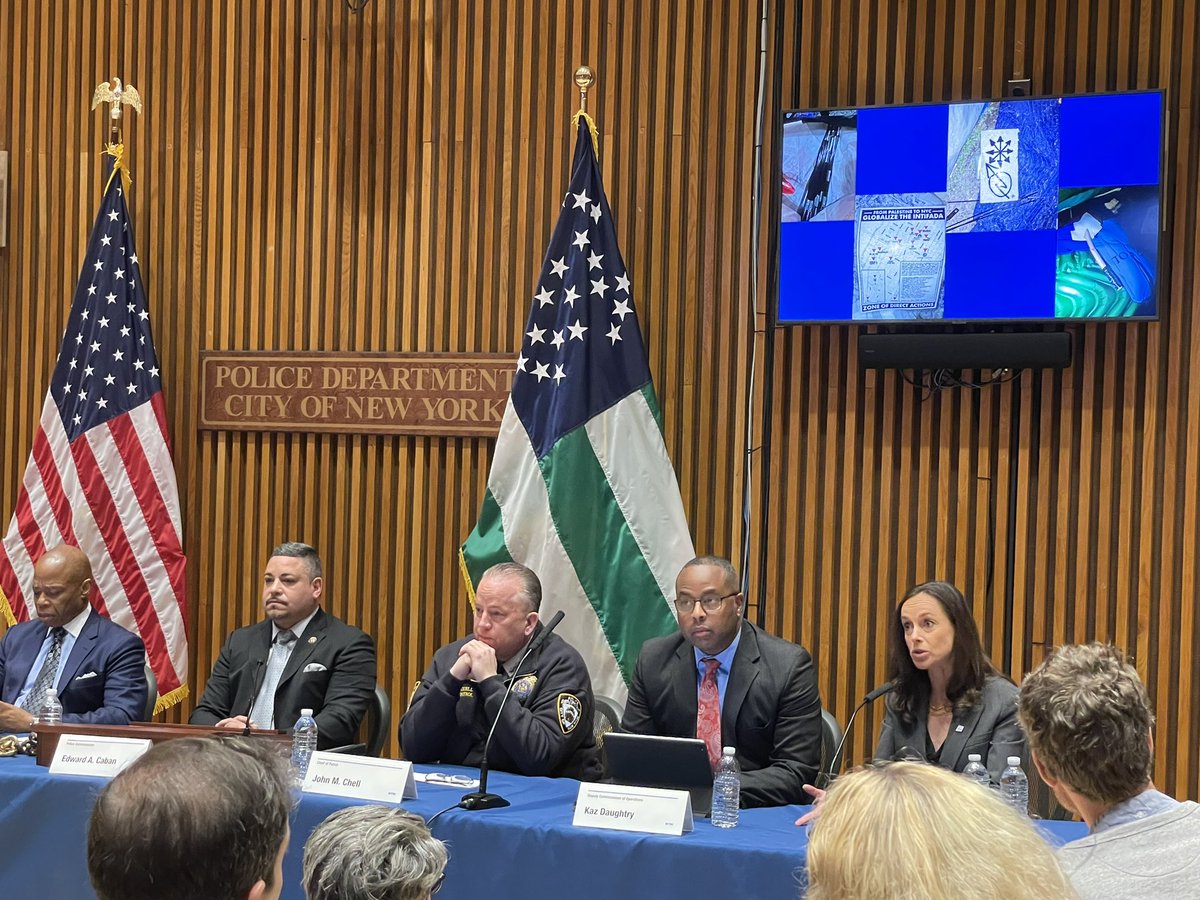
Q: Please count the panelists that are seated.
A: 5